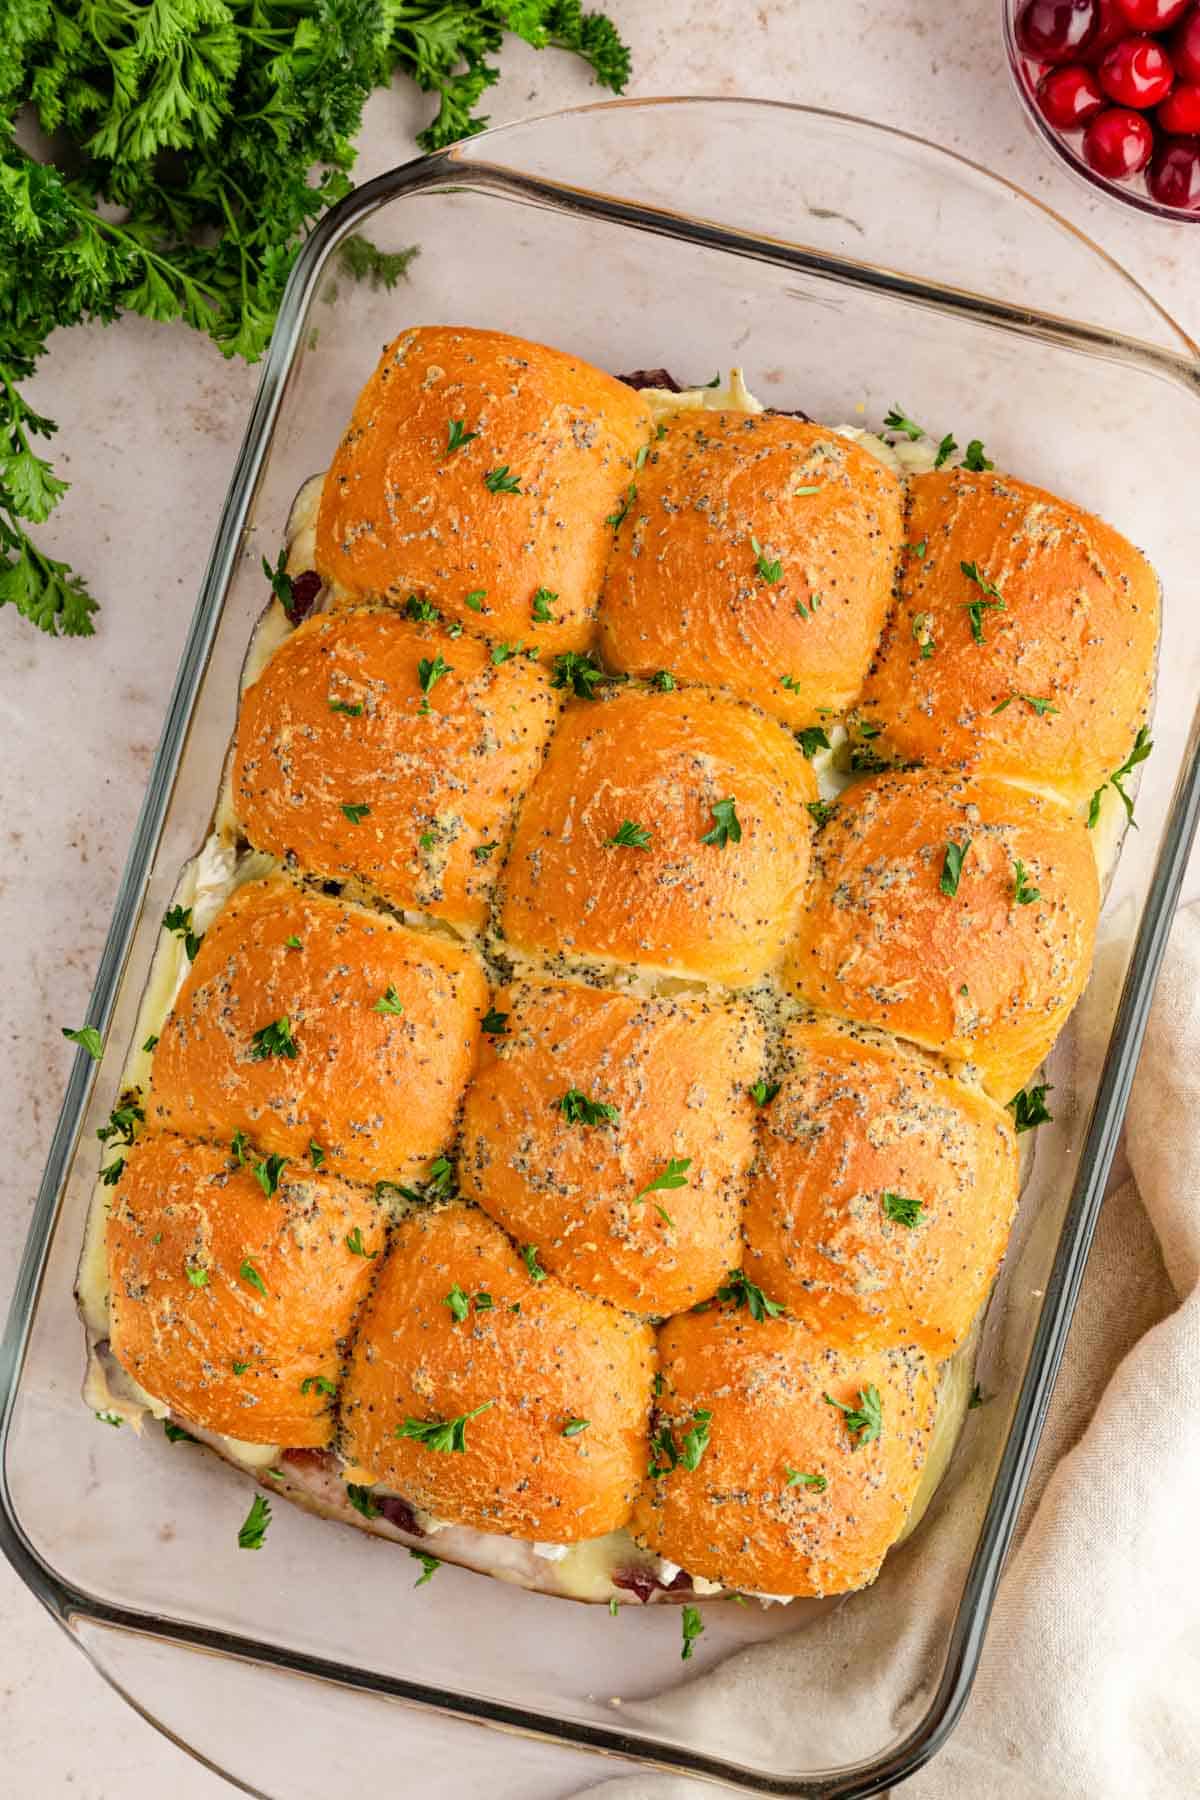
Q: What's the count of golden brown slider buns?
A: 12